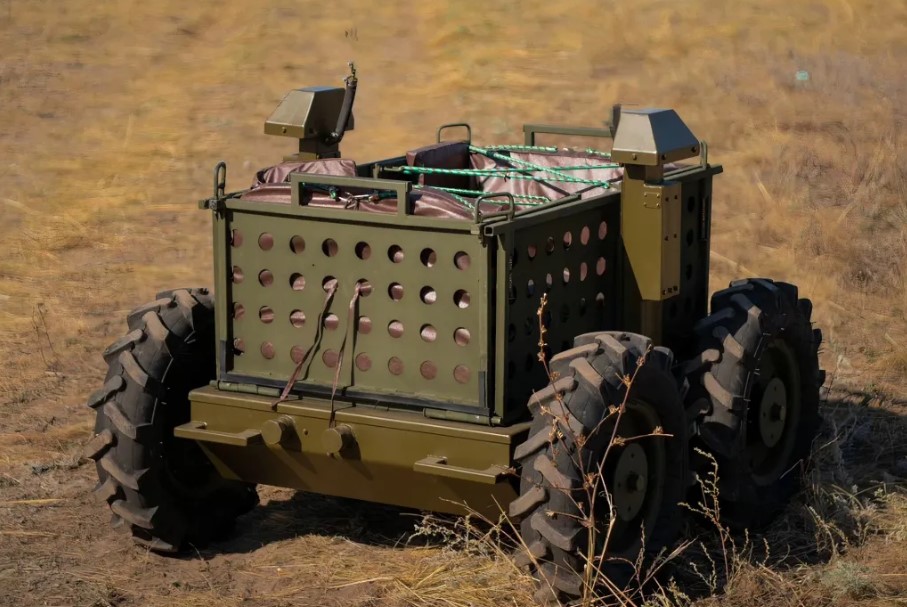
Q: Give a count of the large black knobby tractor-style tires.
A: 3